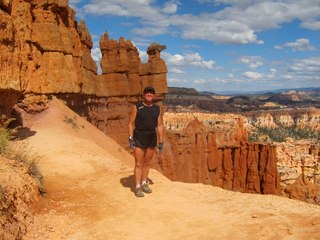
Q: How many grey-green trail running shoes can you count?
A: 2